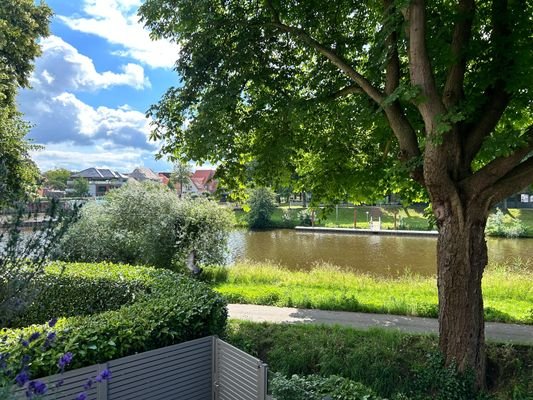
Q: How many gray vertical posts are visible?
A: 3